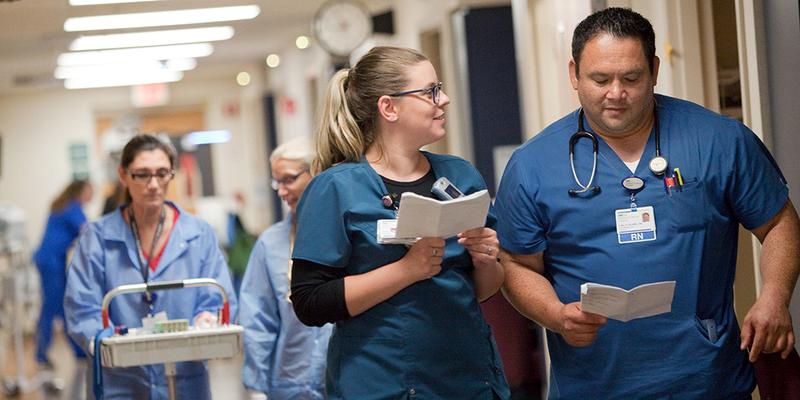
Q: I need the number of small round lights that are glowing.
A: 3